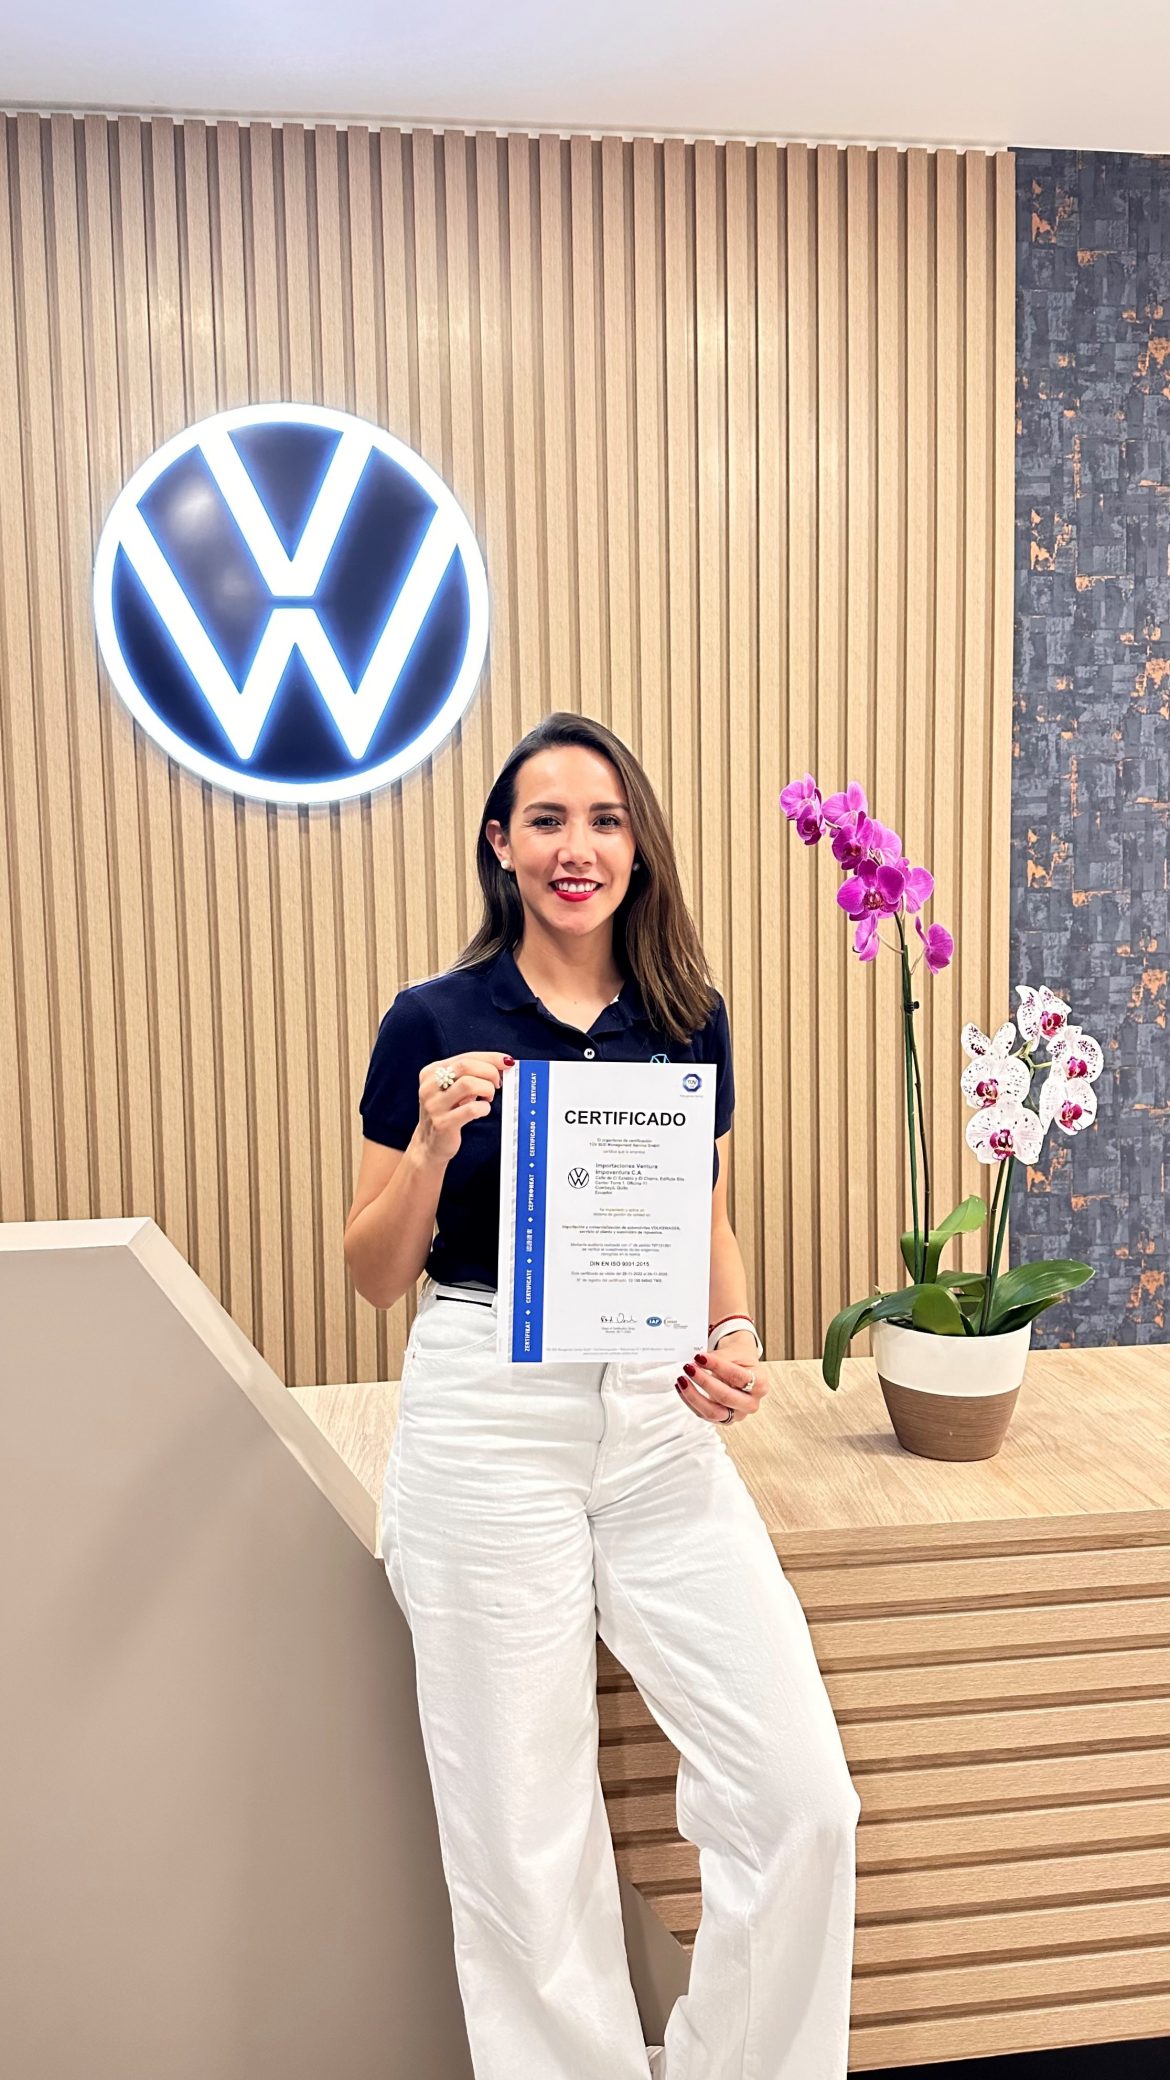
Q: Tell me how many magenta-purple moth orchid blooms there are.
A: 9